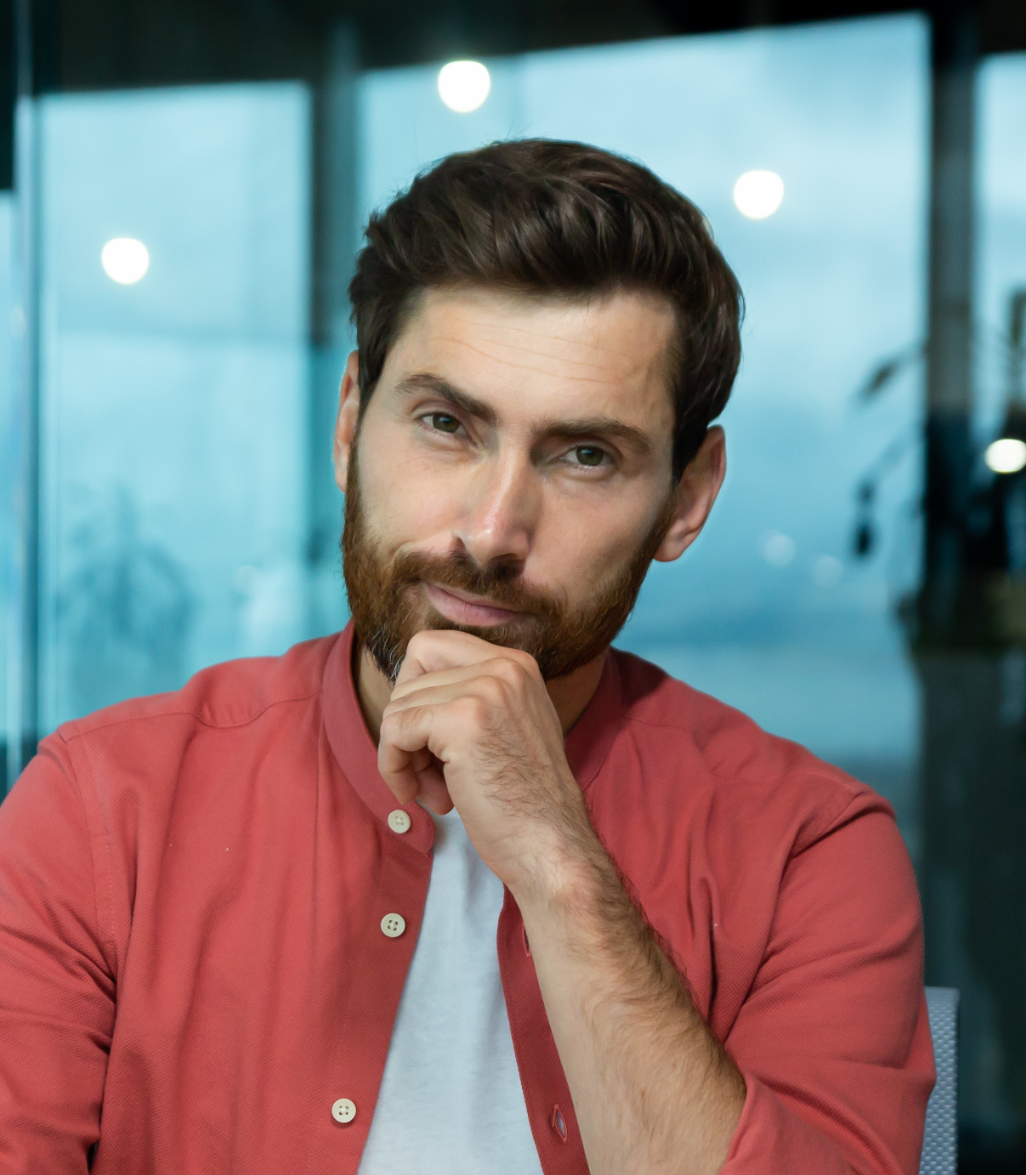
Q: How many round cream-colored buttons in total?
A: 3